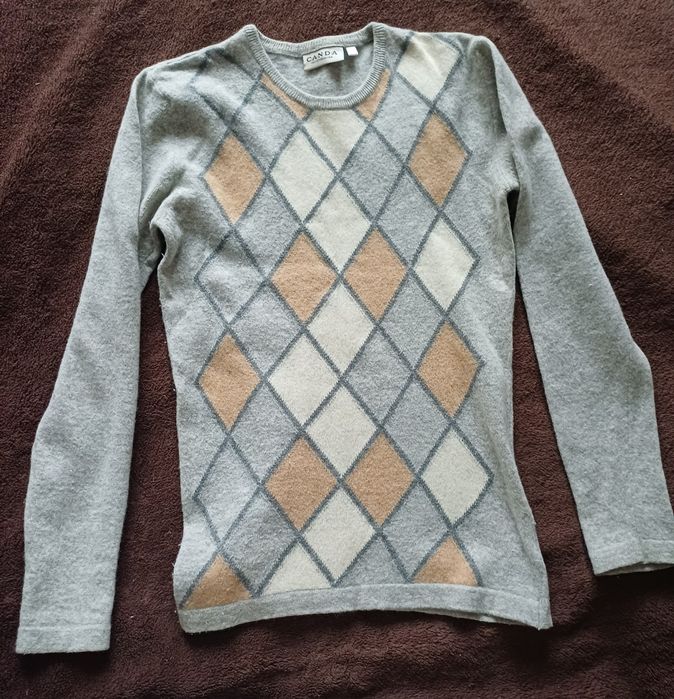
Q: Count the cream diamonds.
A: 11